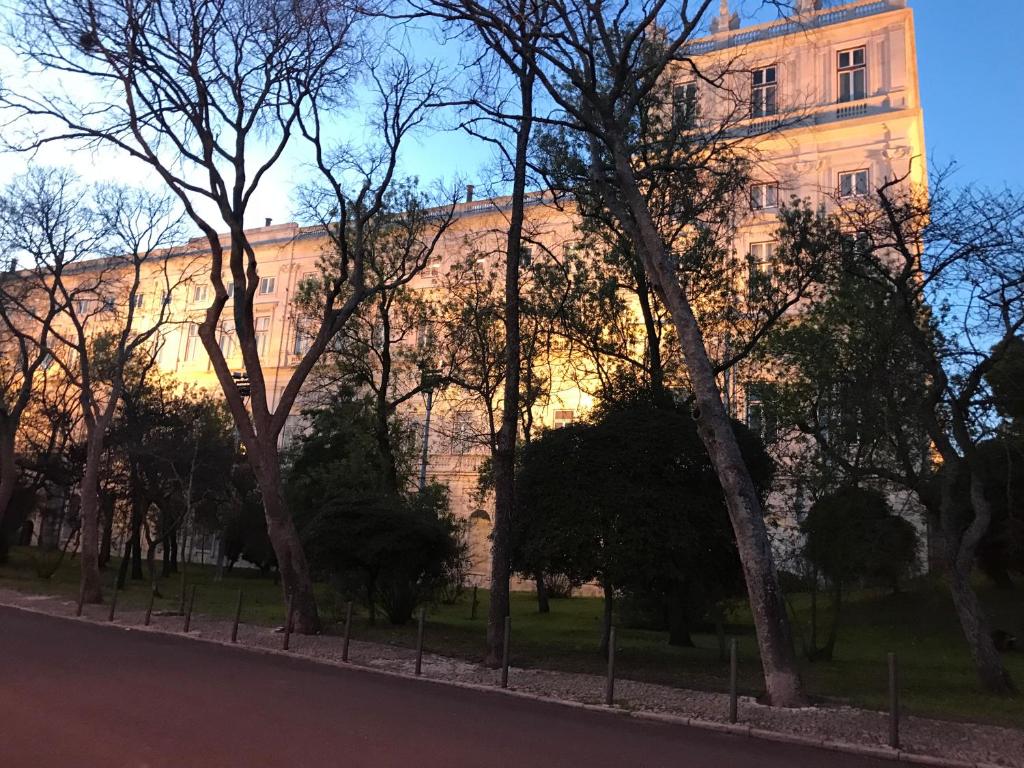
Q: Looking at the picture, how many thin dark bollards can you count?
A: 12